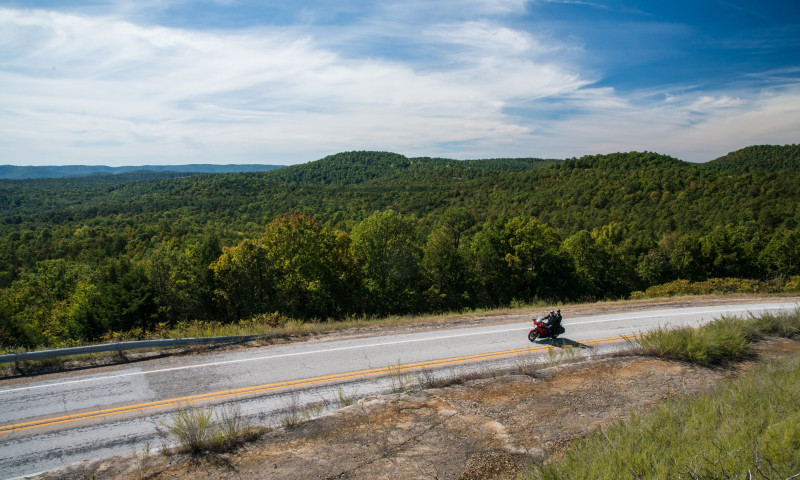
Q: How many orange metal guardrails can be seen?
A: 0